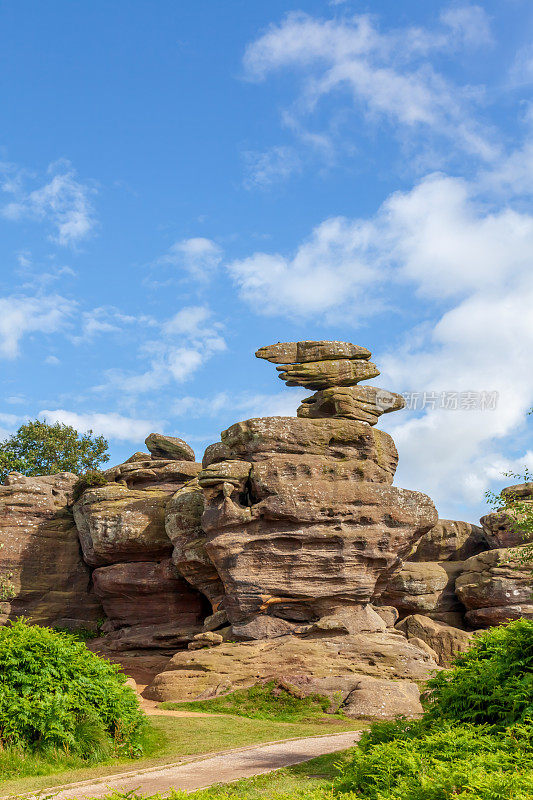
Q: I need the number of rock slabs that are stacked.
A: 3